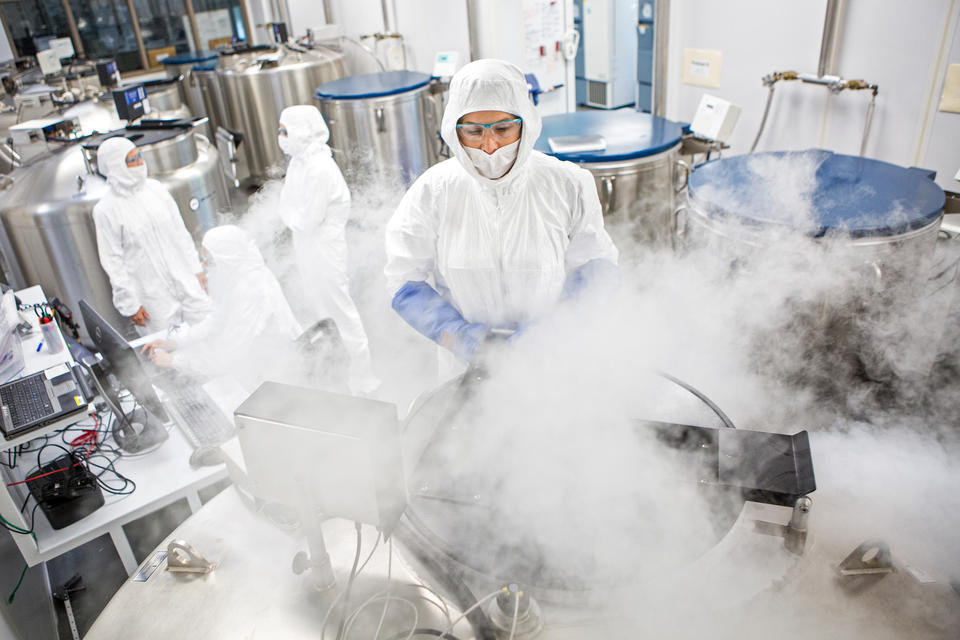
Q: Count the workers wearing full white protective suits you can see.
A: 4